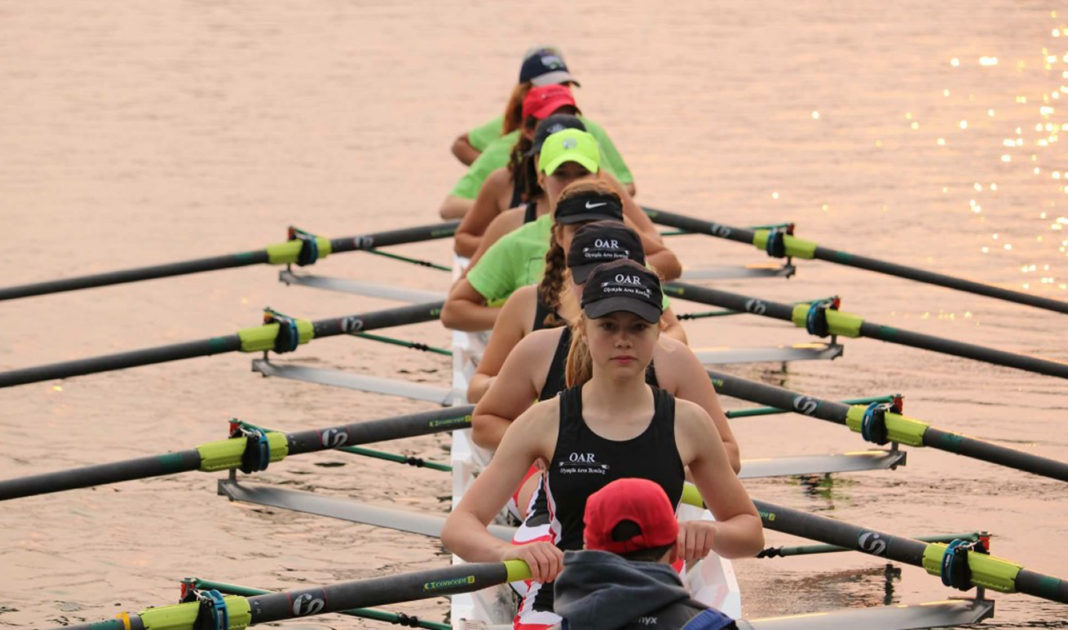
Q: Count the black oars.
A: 8